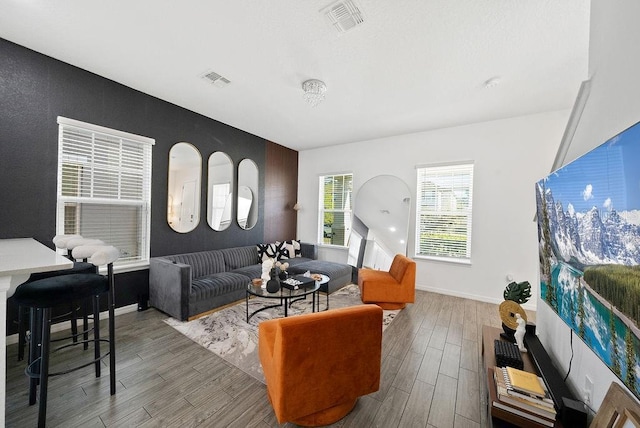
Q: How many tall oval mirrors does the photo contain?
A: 3